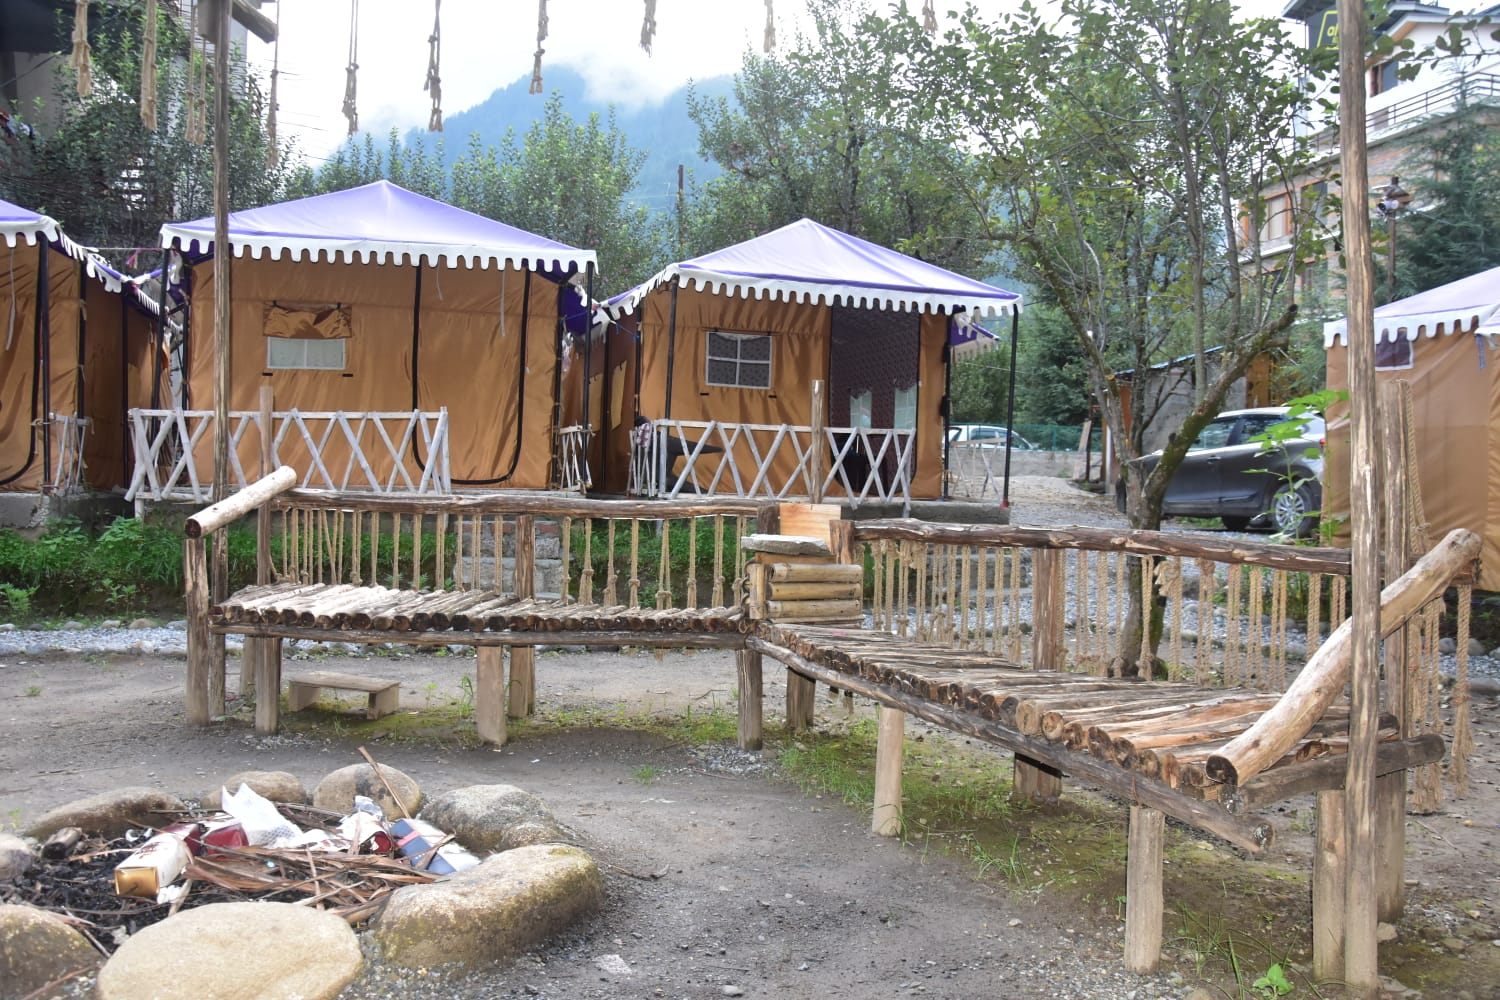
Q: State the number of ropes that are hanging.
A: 11